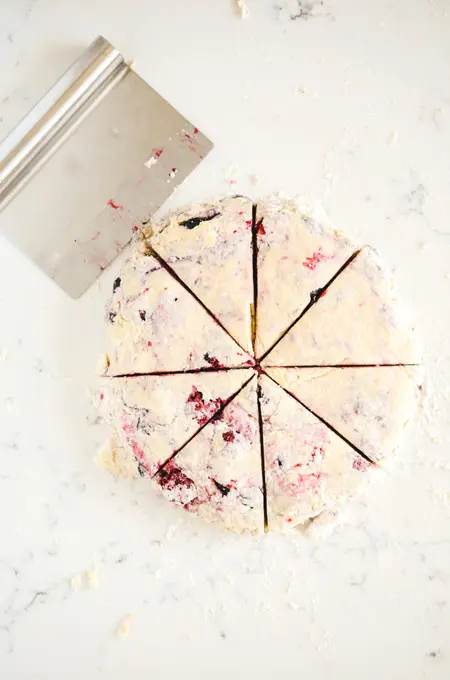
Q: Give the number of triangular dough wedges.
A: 8